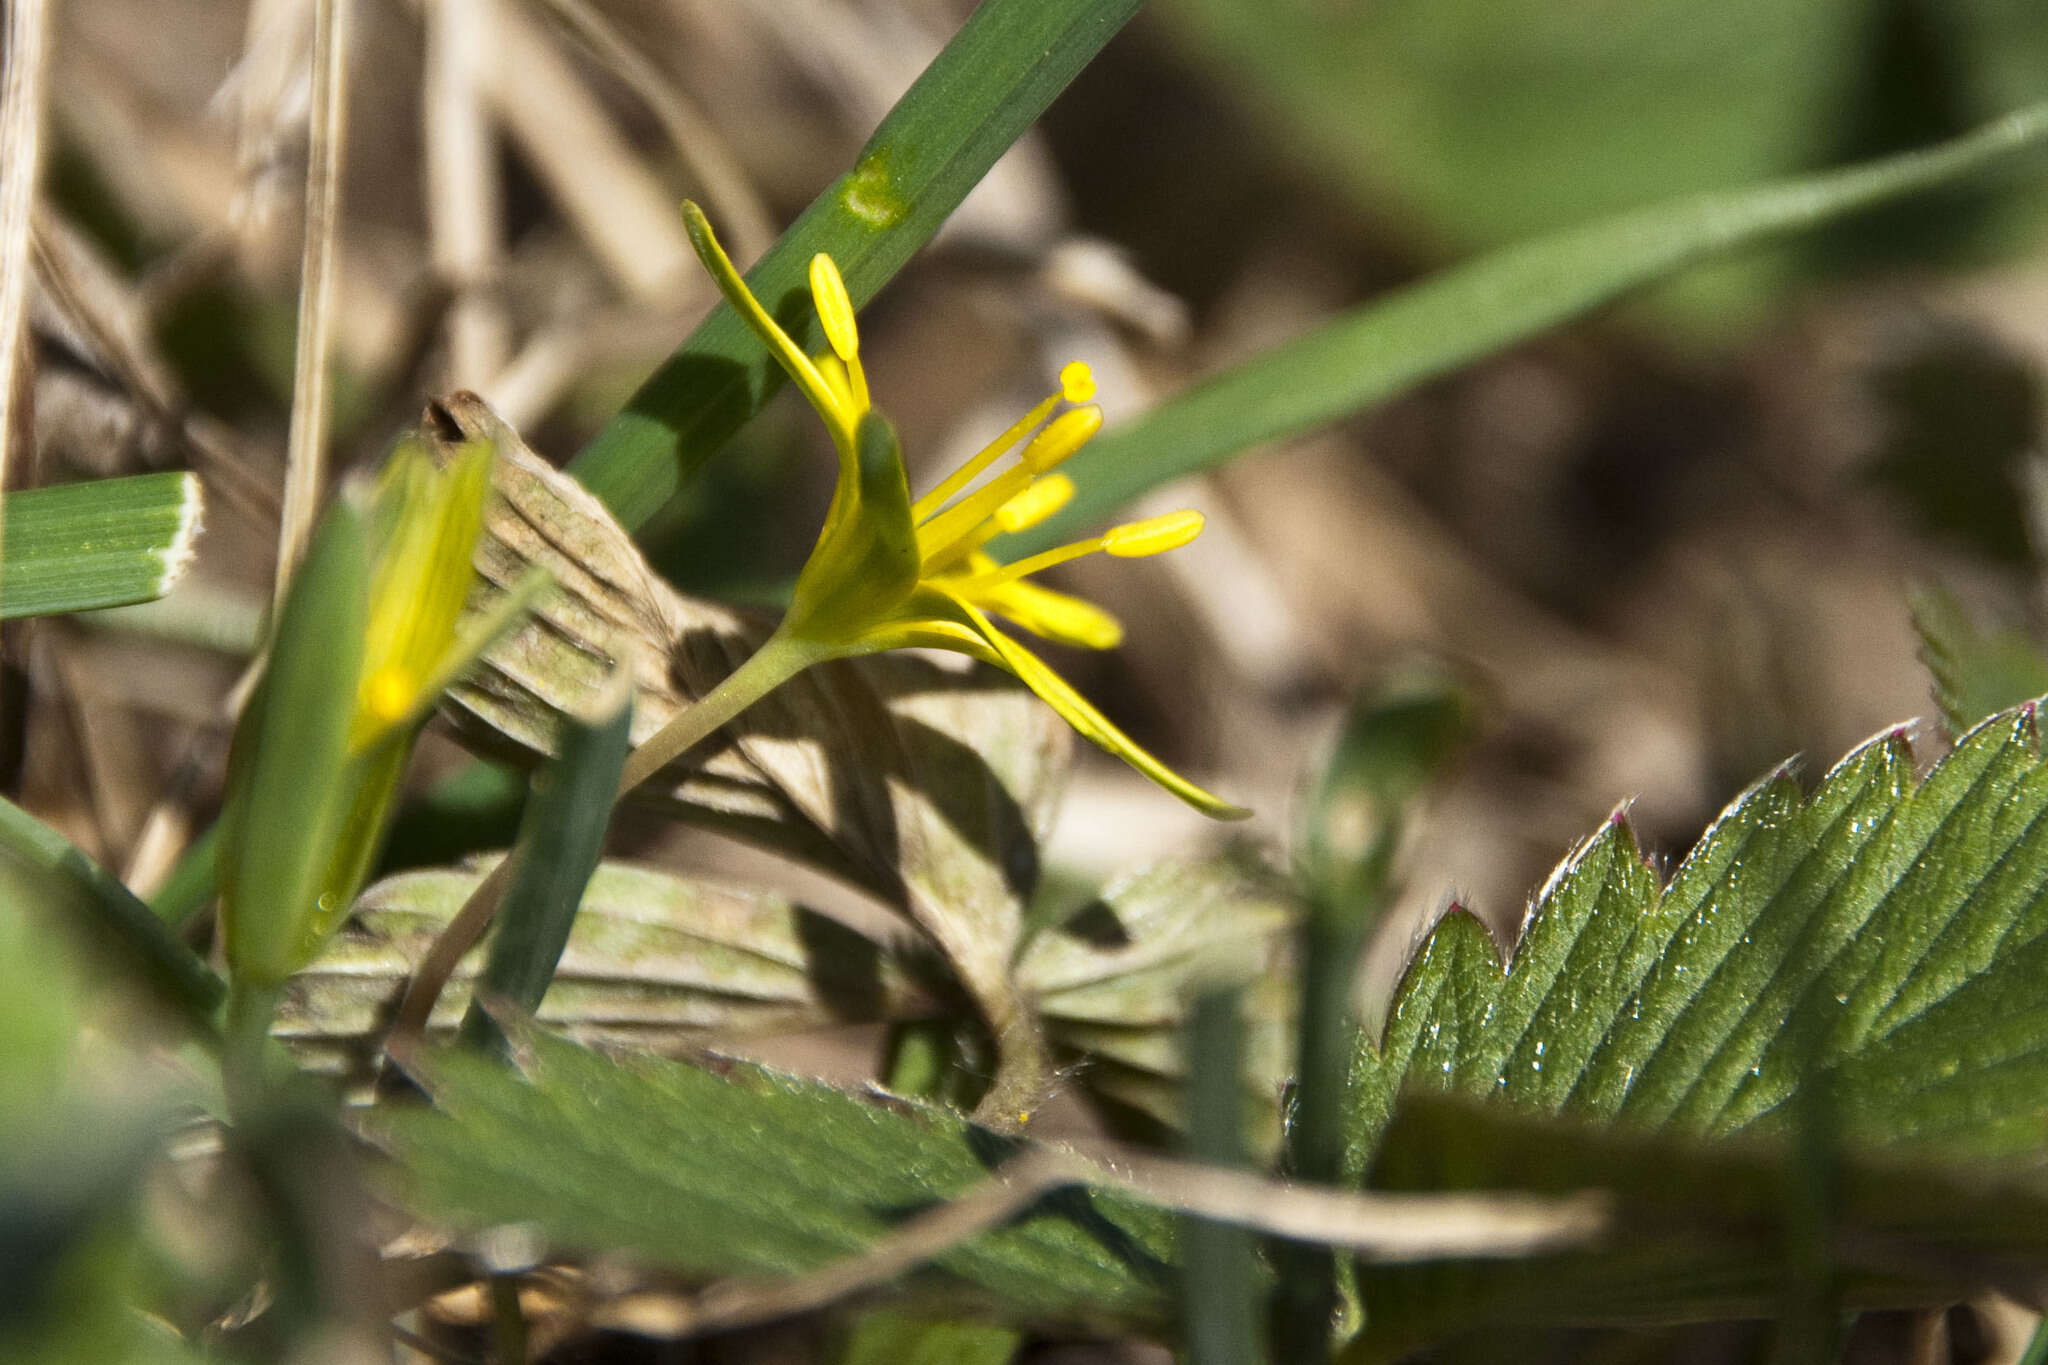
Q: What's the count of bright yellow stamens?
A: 5